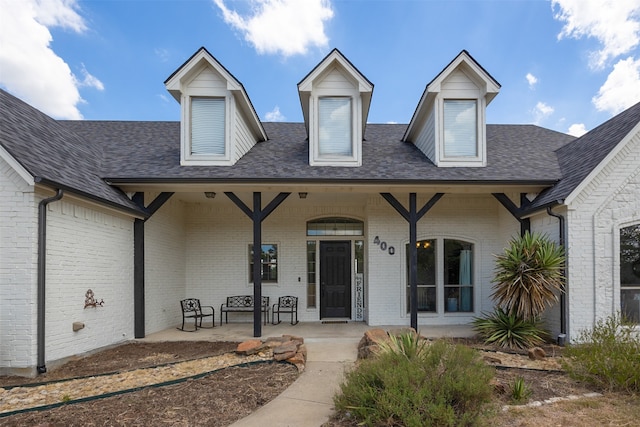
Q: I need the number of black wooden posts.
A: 4